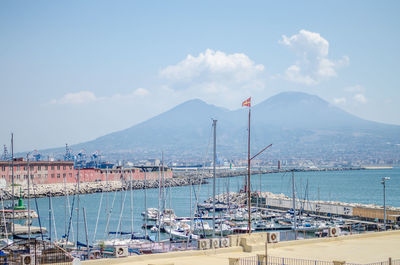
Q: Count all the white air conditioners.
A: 7